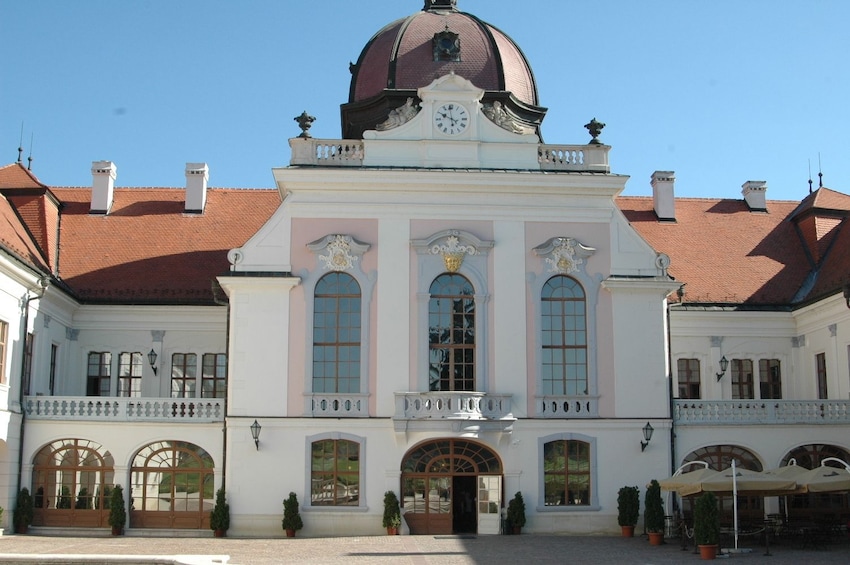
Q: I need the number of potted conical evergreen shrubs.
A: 9